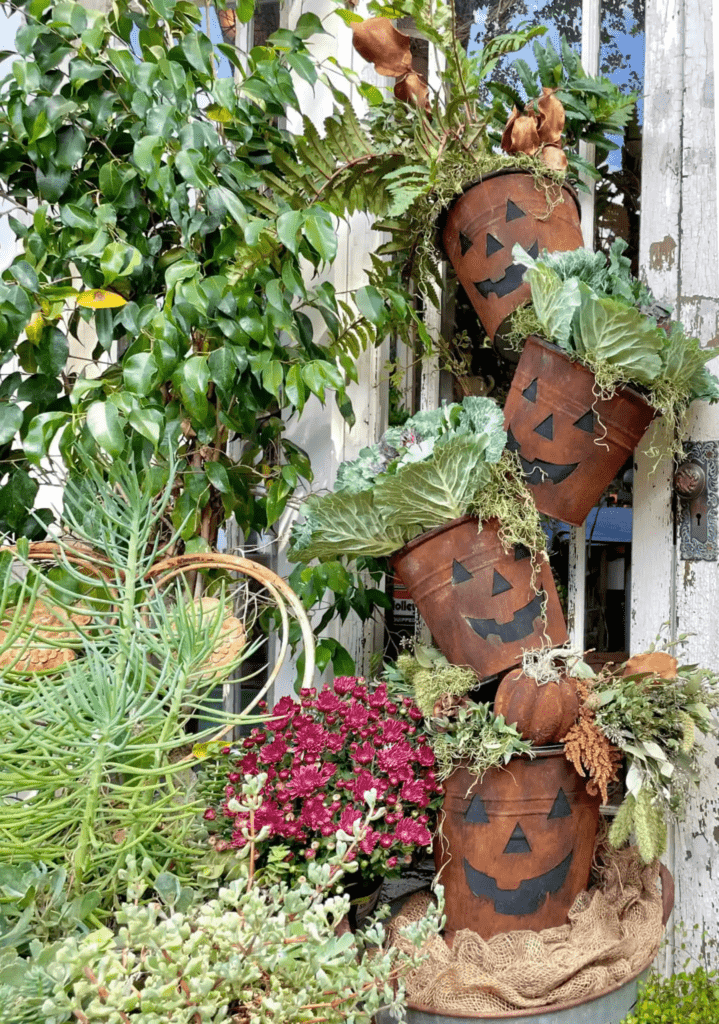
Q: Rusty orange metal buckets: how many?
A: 4